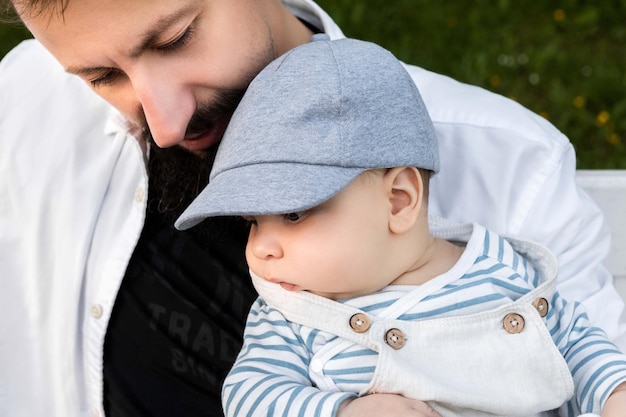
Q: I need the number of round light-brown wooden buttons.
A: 4